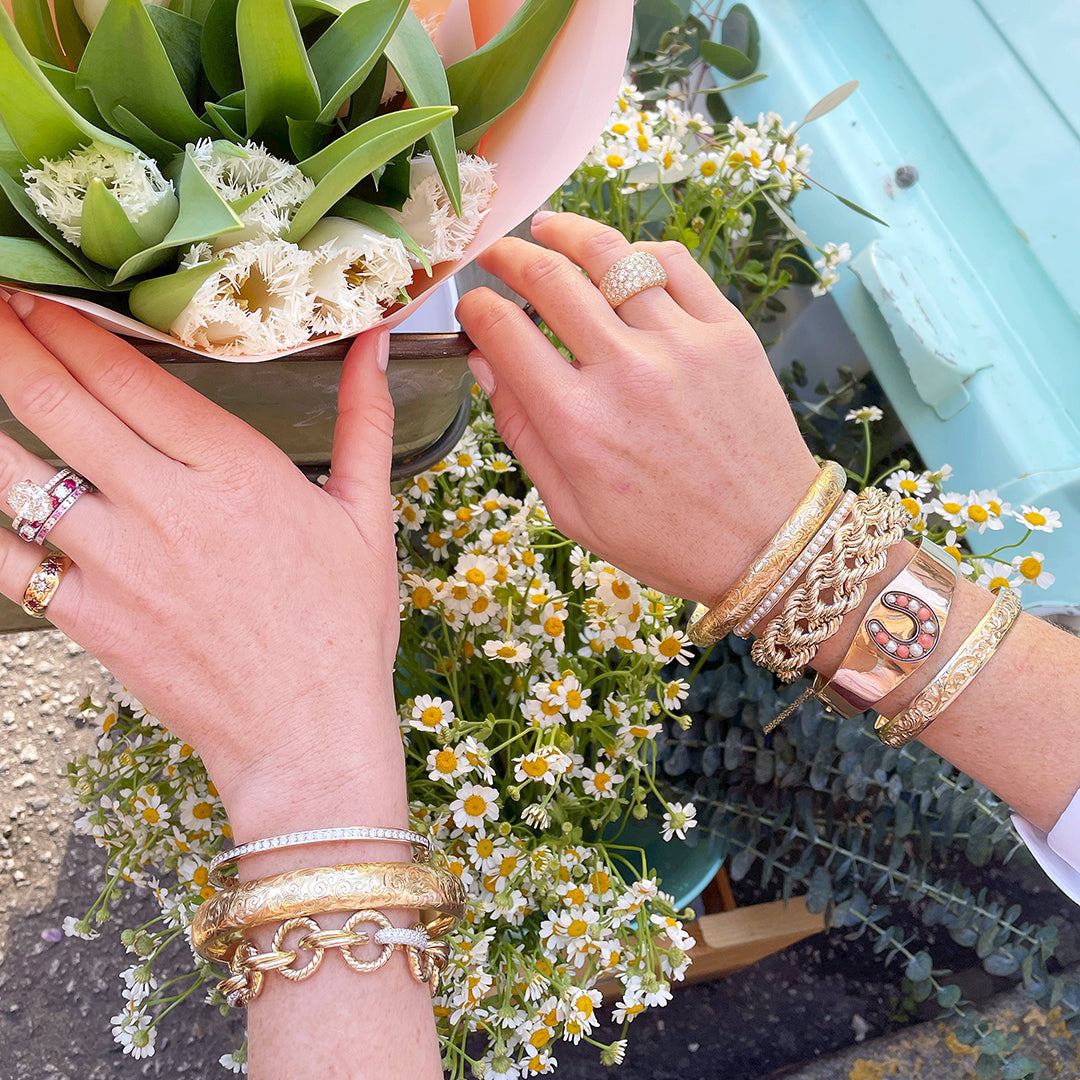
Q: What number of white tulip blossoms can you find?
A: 5